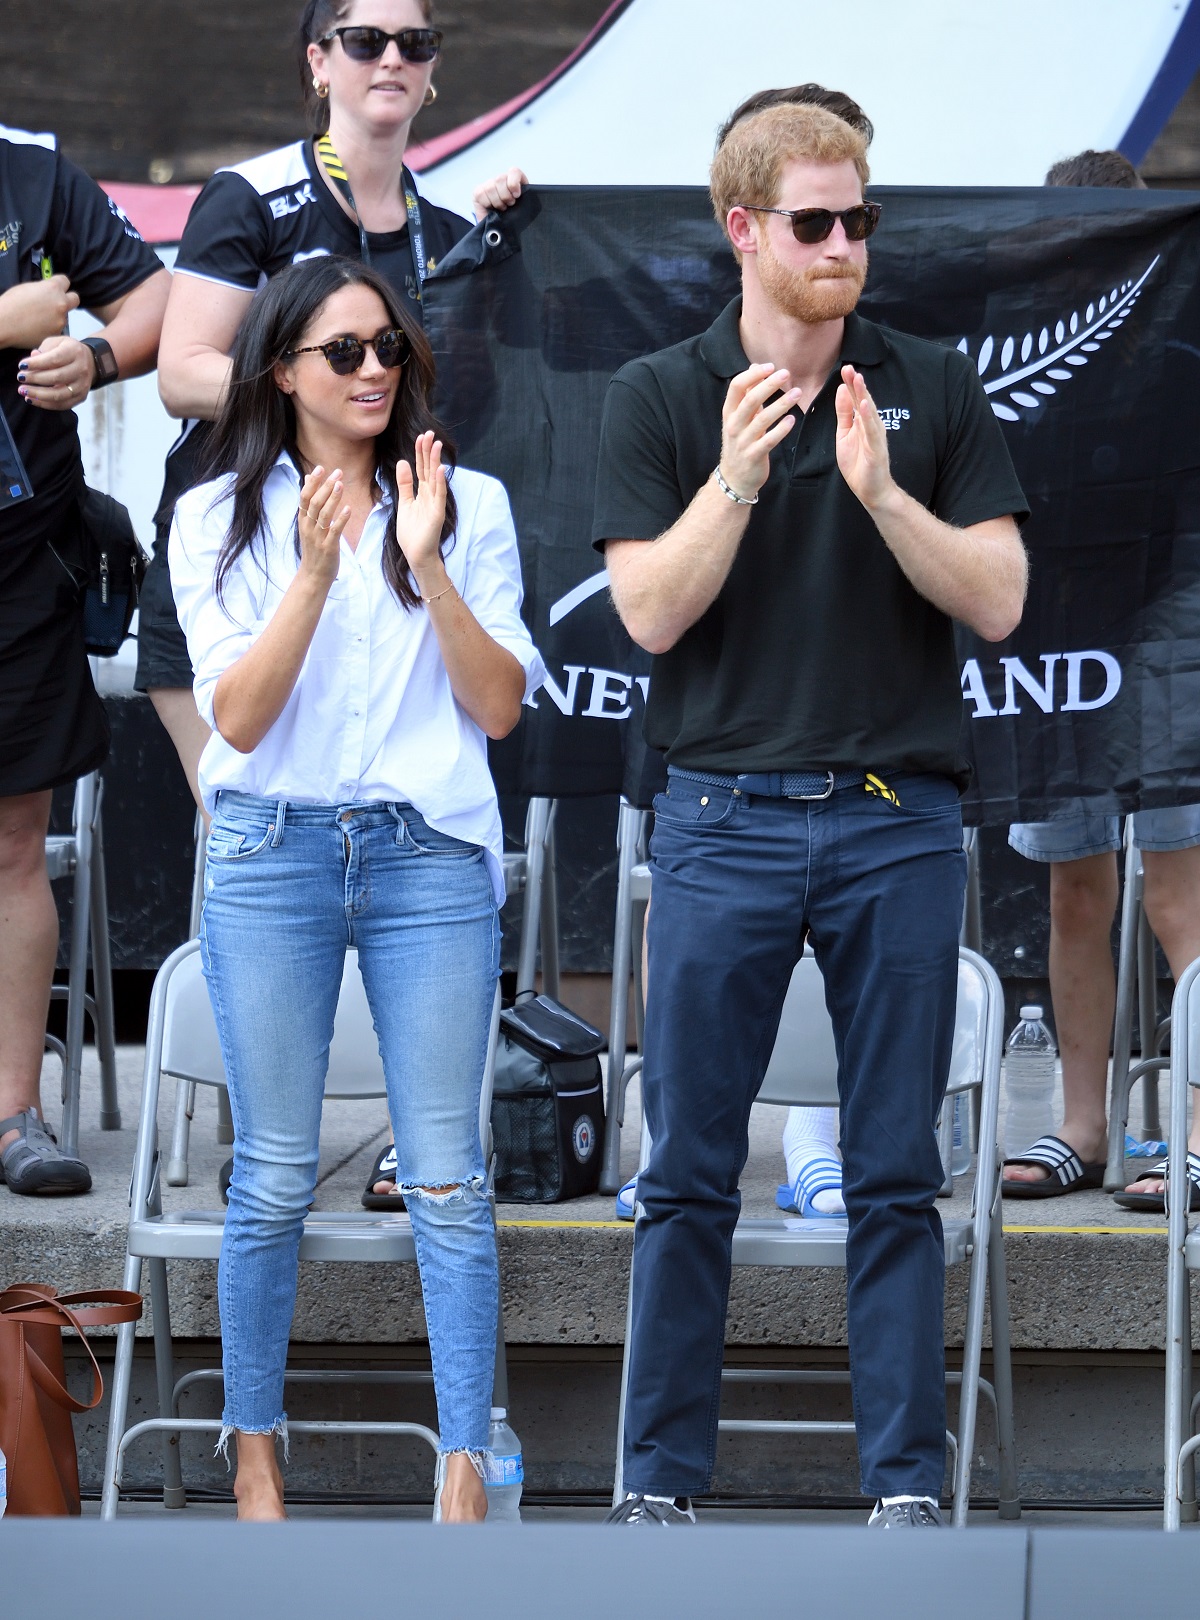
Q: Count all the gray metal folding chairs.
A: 7